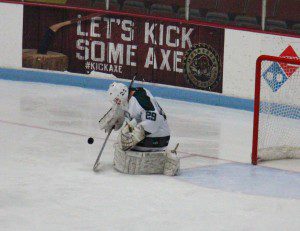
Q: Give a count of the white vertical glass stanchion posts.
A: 3